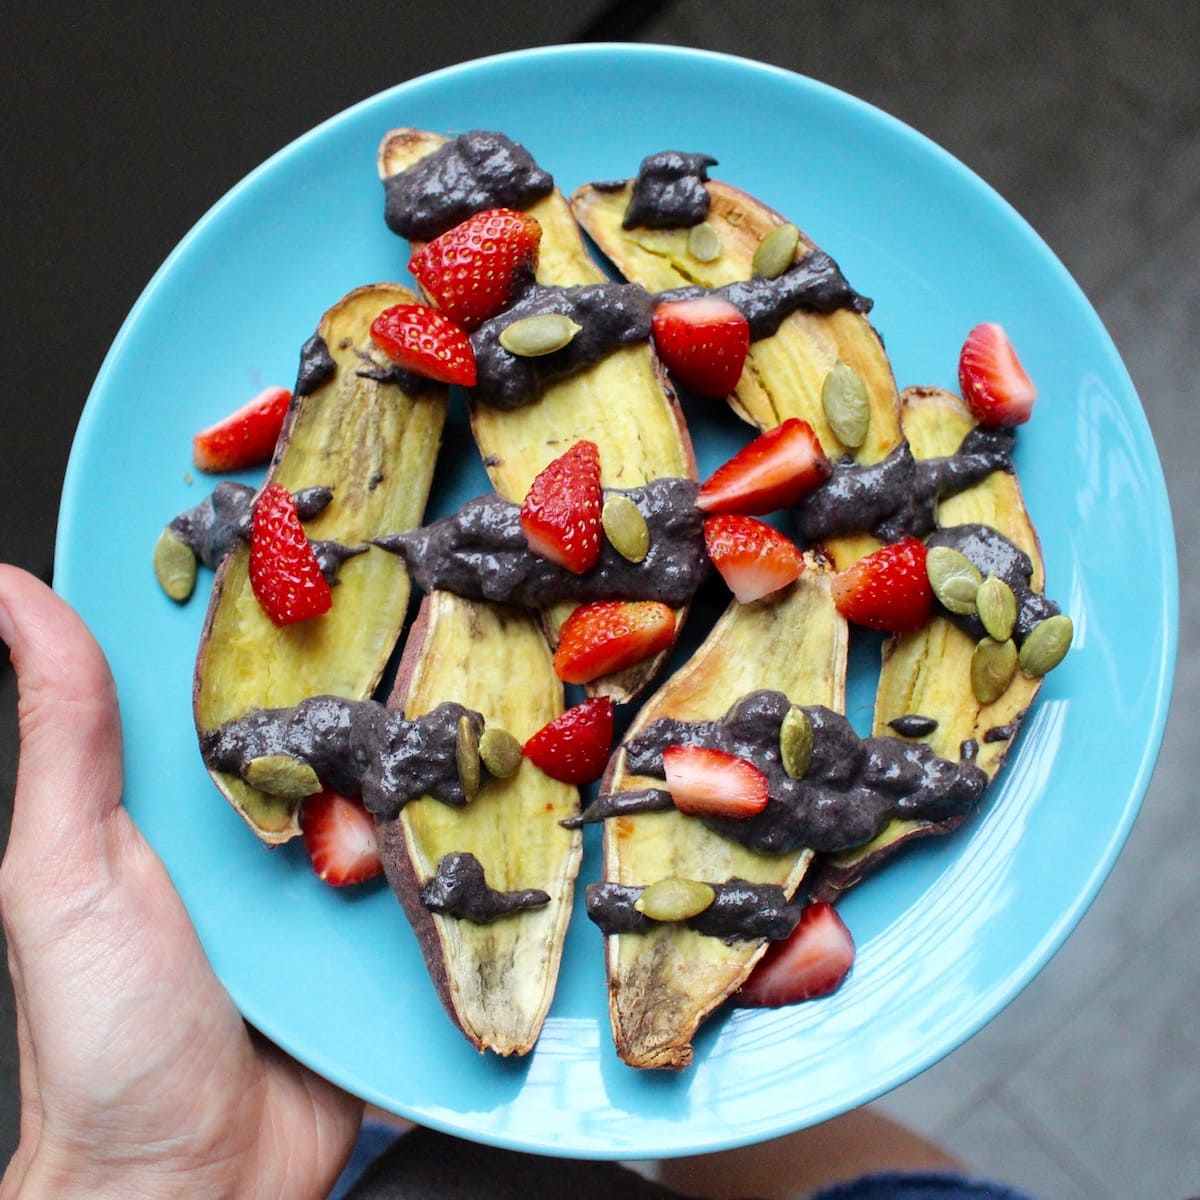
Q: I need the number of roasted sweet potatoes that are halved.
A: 6